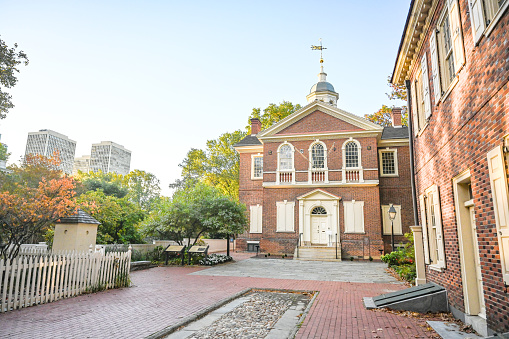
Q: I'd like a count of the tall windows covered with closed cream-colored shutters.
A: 4